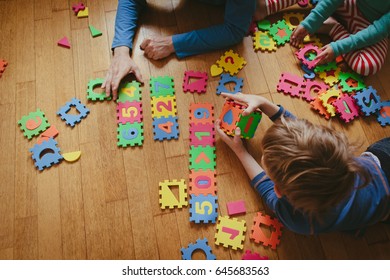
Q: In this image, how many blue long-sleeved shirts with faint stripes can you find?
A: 1